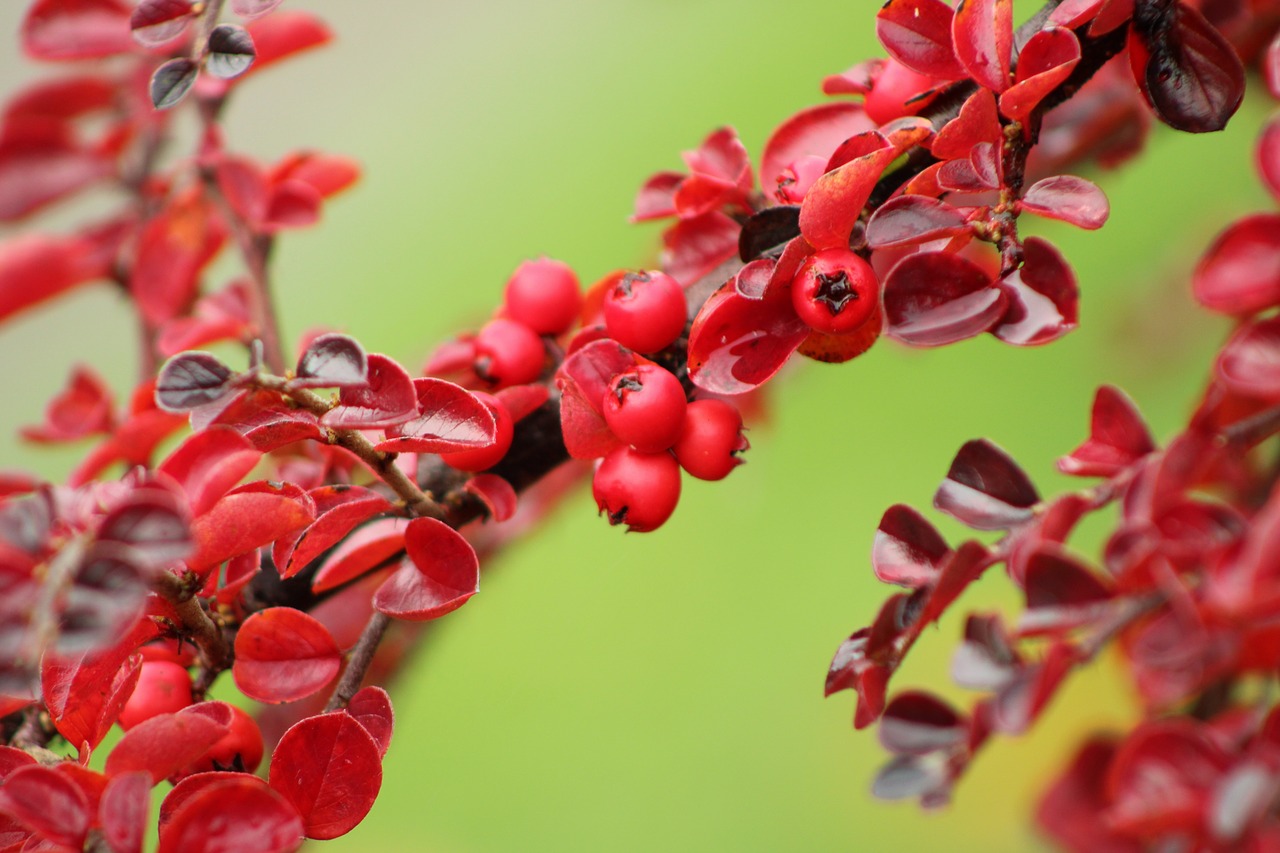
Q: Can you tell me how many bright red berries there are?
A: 12